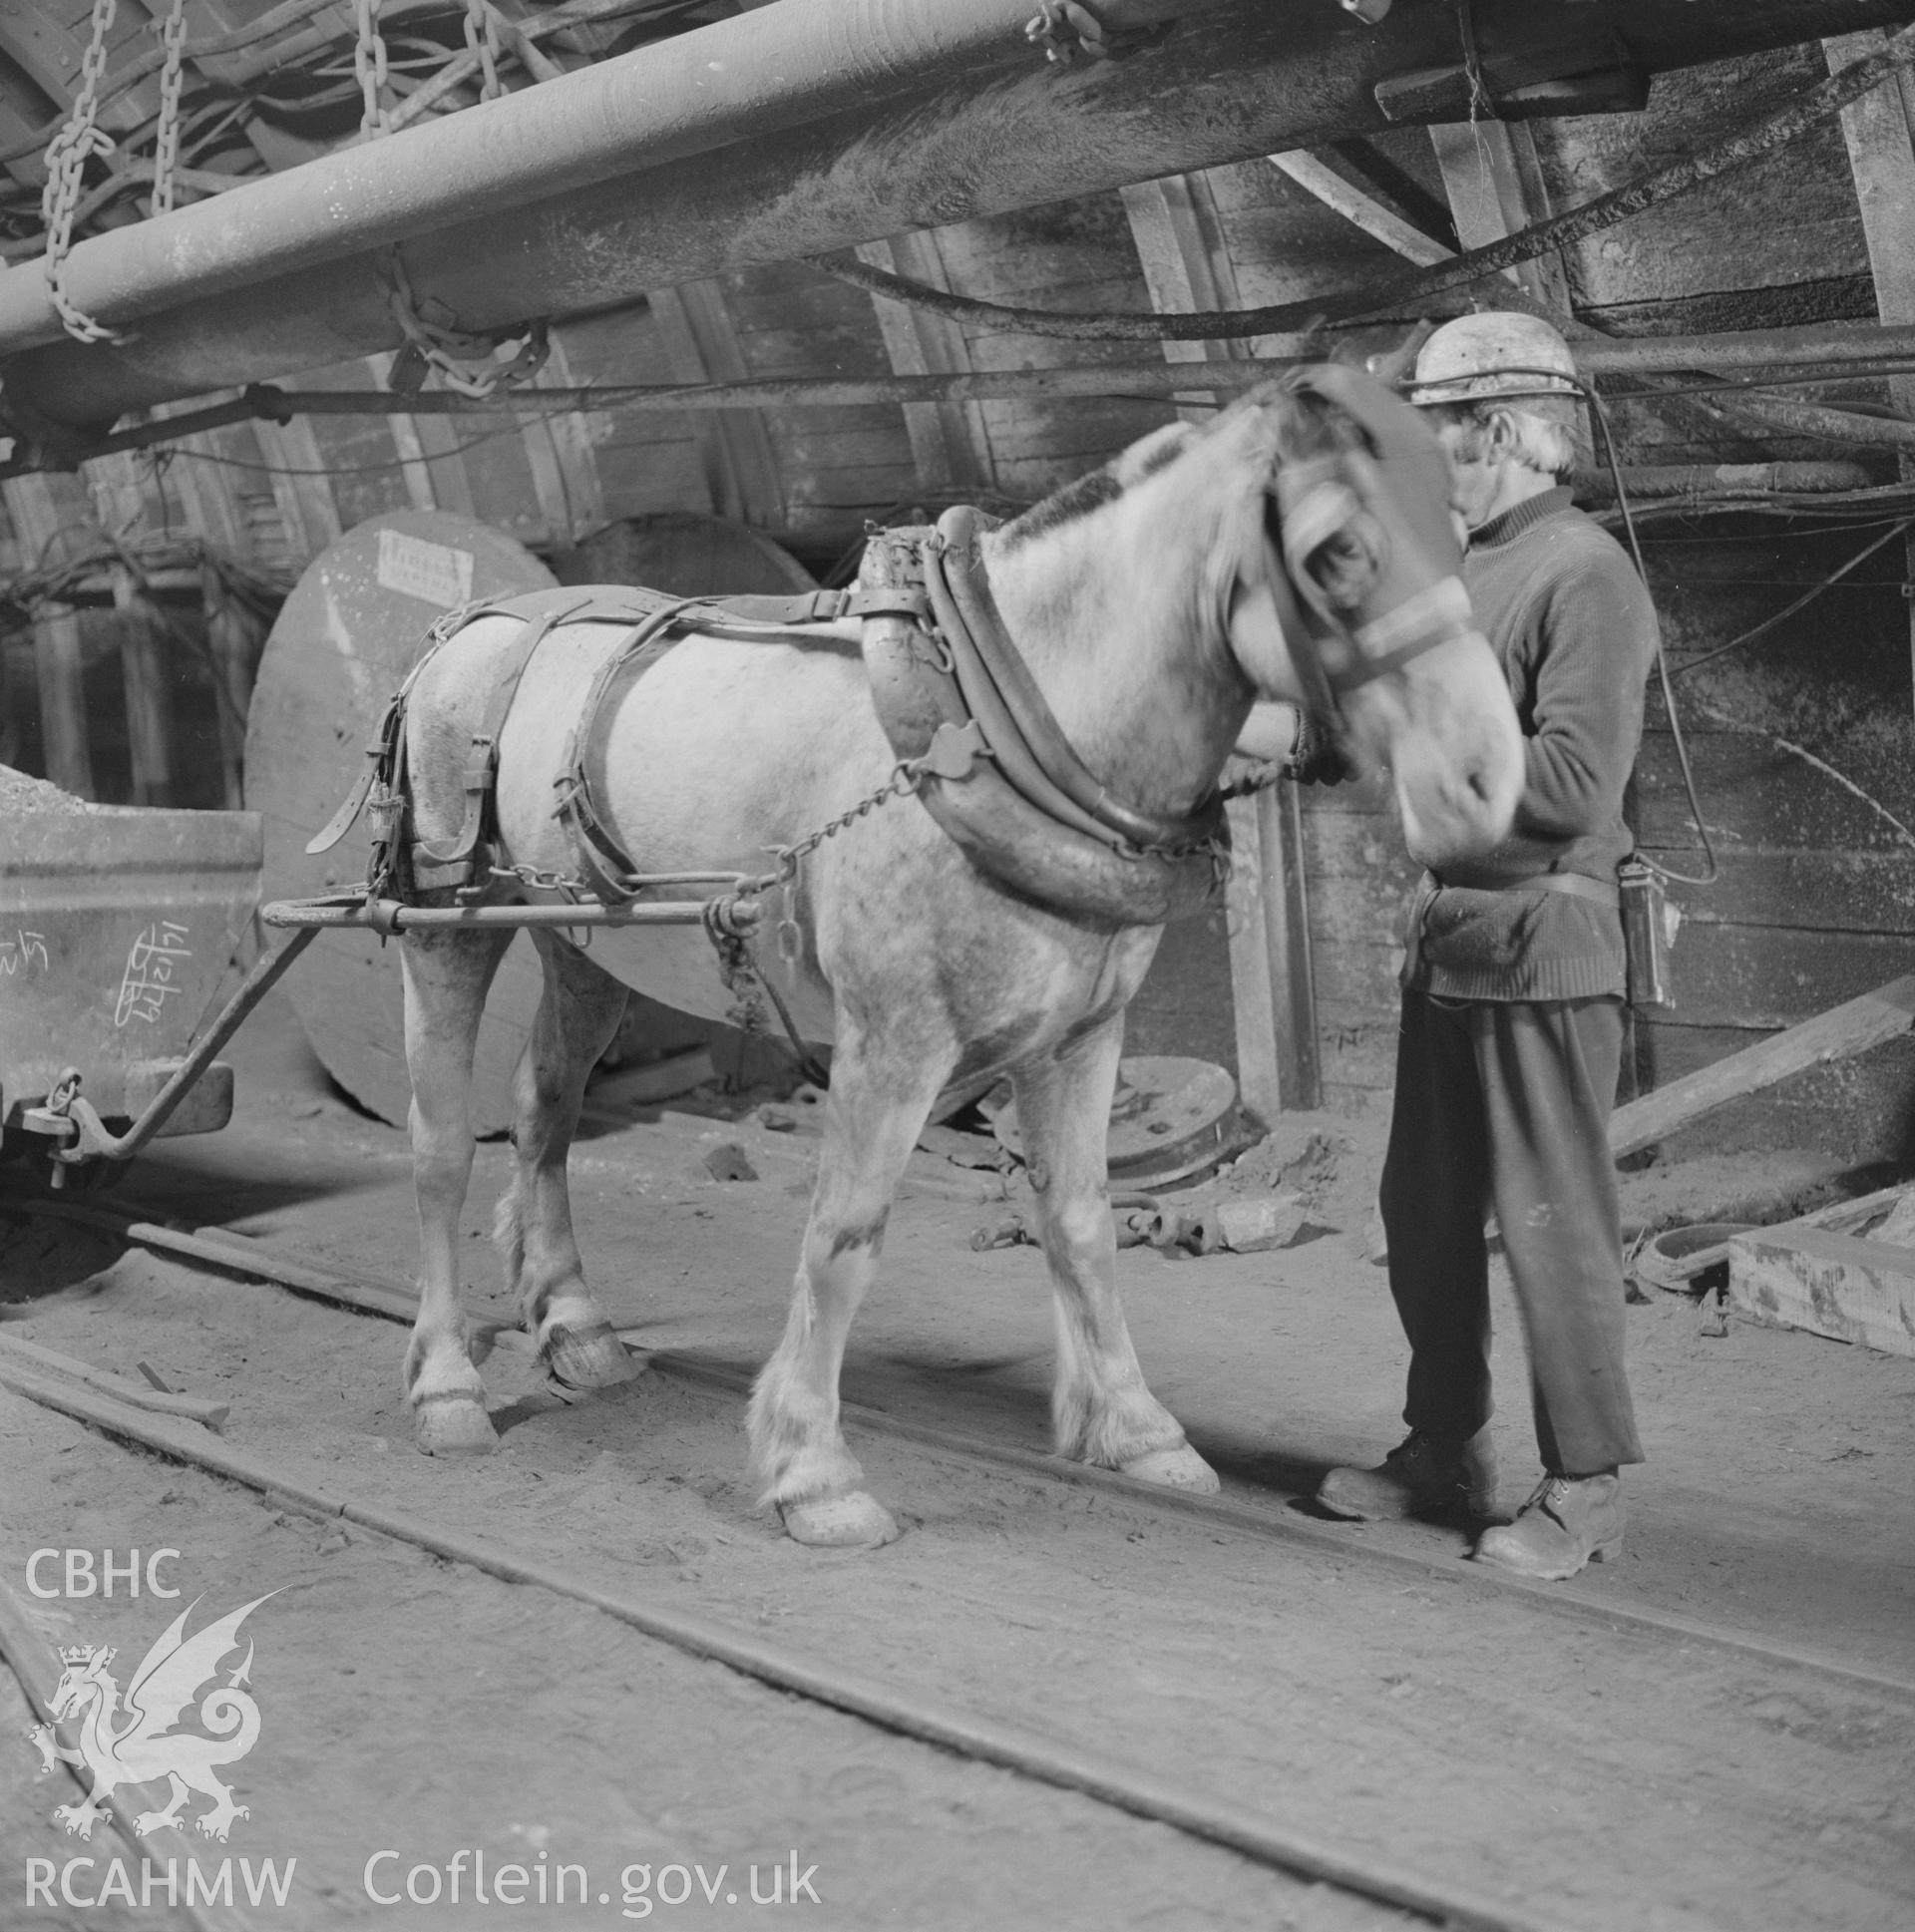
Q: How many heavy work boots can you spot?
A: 2